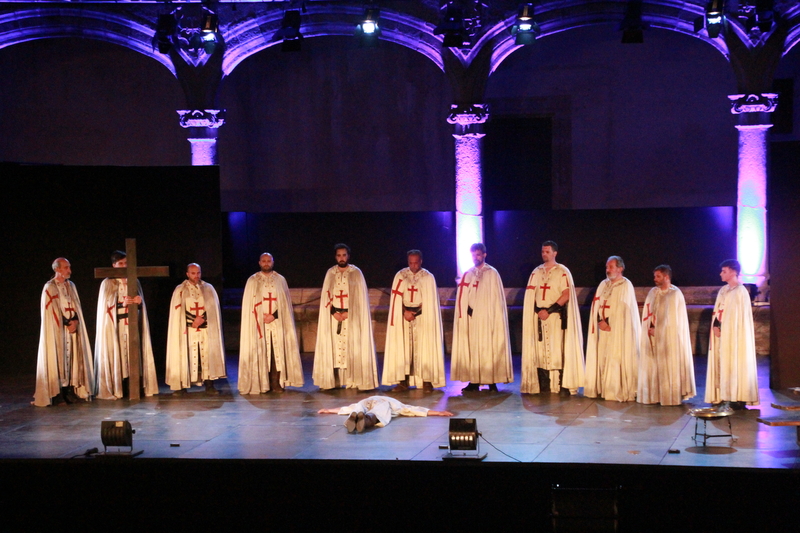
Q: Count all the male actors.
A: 12